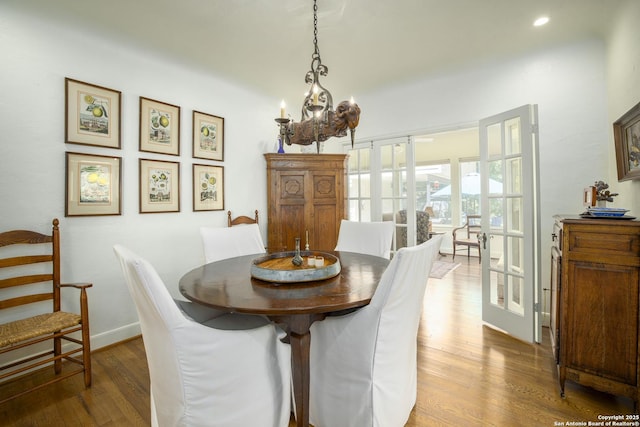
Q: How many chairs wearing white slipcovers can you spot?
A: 4